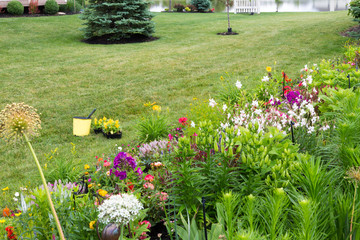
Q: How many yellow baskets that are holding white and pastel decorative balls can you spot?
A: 0